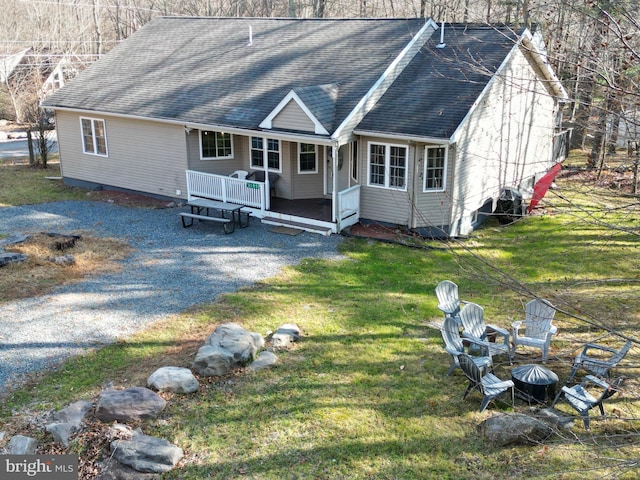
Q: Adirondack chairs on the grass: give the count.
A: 7